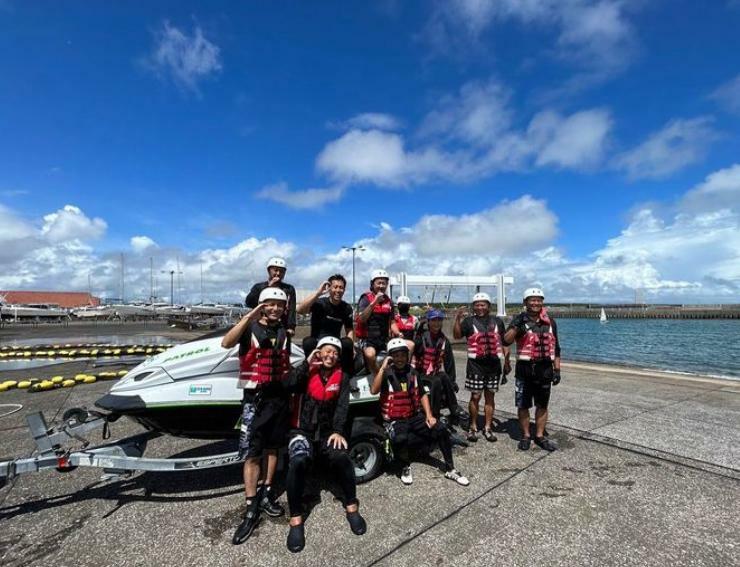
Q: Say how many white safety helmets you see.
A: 8